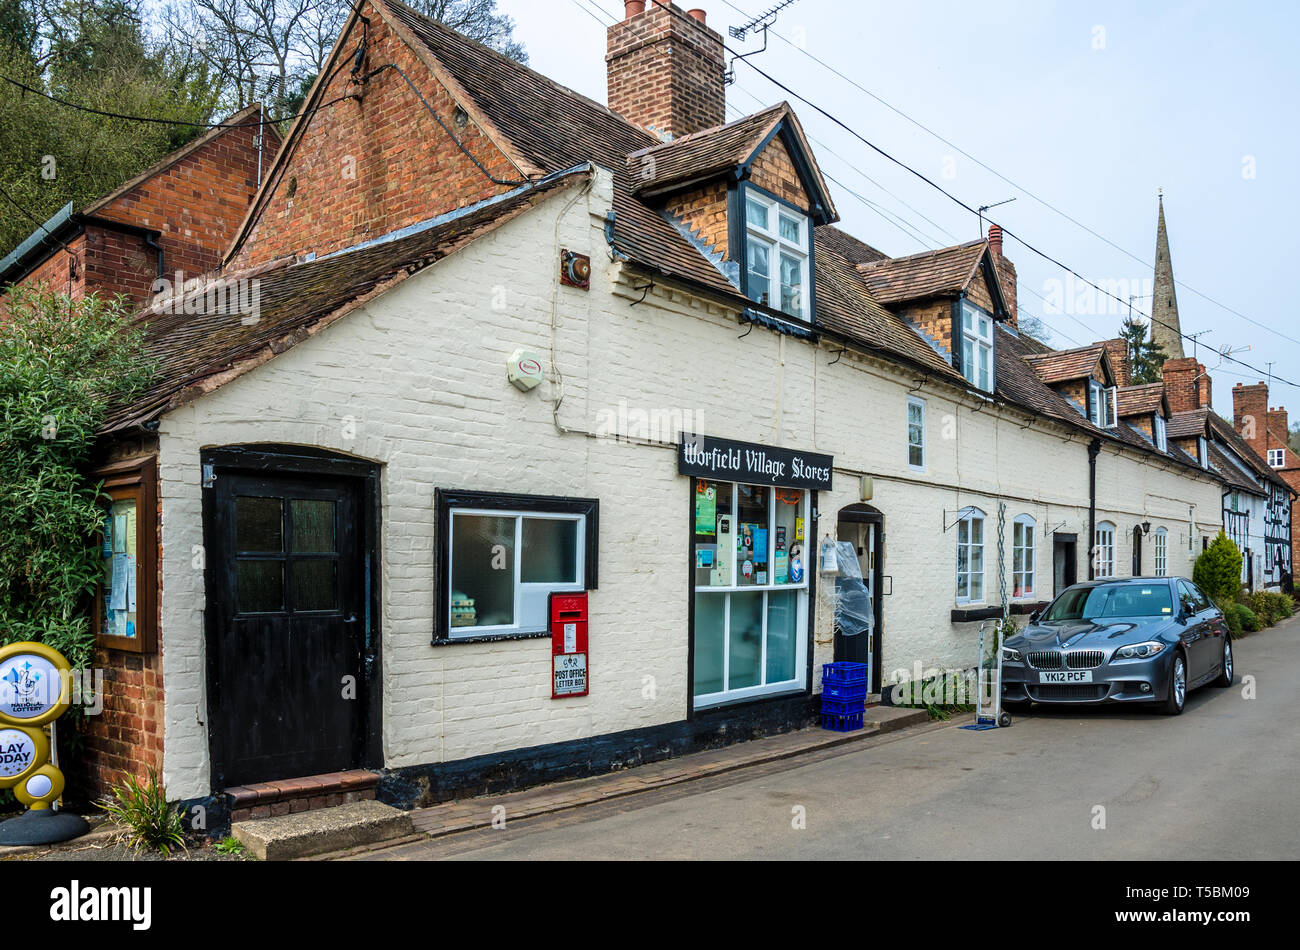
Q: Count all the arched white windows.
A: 4